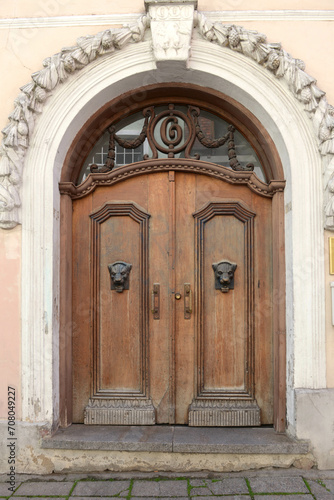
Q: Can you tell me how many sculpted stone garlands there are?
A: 2